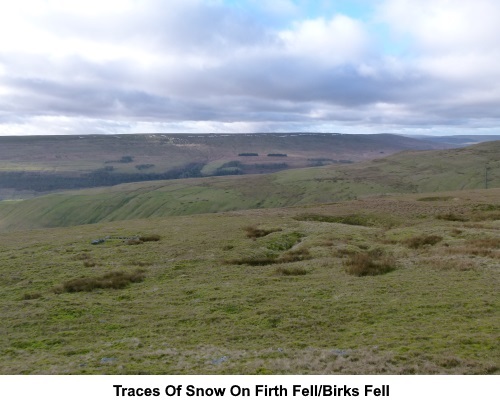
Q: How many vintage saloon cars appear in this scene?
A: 0